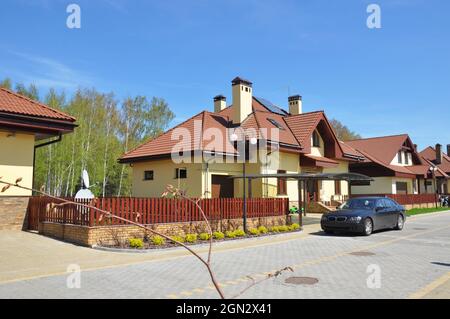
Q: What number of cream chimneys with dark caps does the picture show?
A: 3